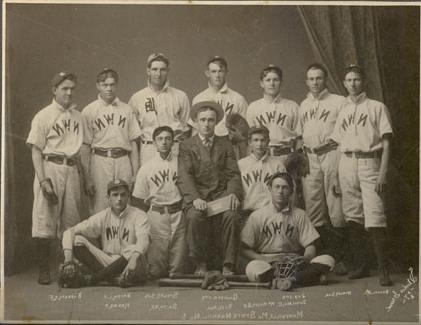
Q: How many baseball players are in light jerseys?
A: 11